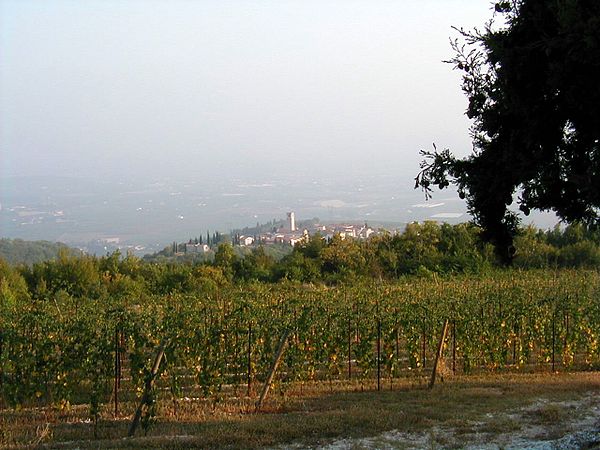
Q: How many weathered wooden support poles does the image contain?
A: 3